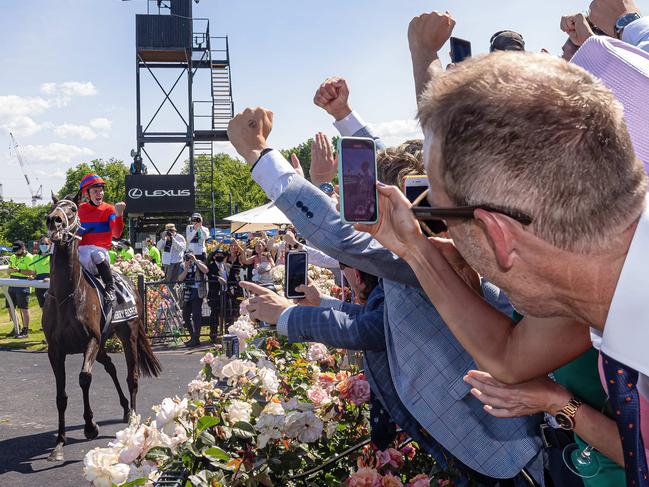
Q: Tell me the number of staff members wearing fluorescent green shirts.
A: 5